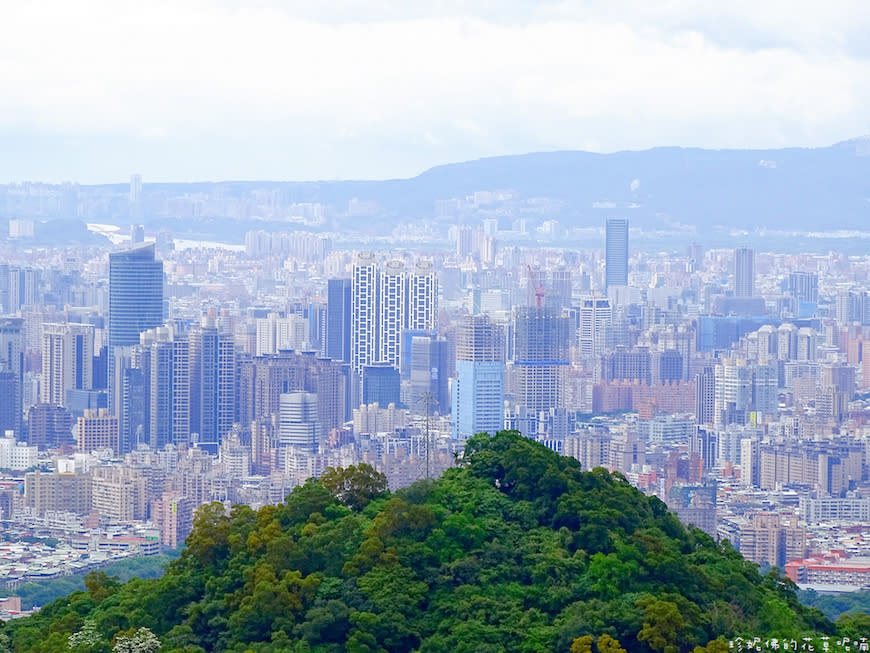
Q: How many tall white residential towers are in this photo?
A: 3